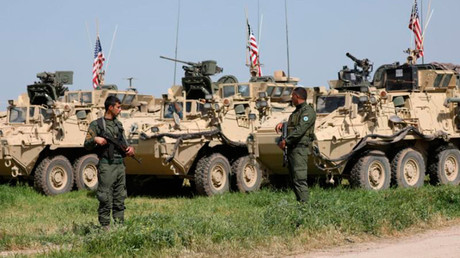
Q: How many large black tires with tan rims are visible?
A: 7